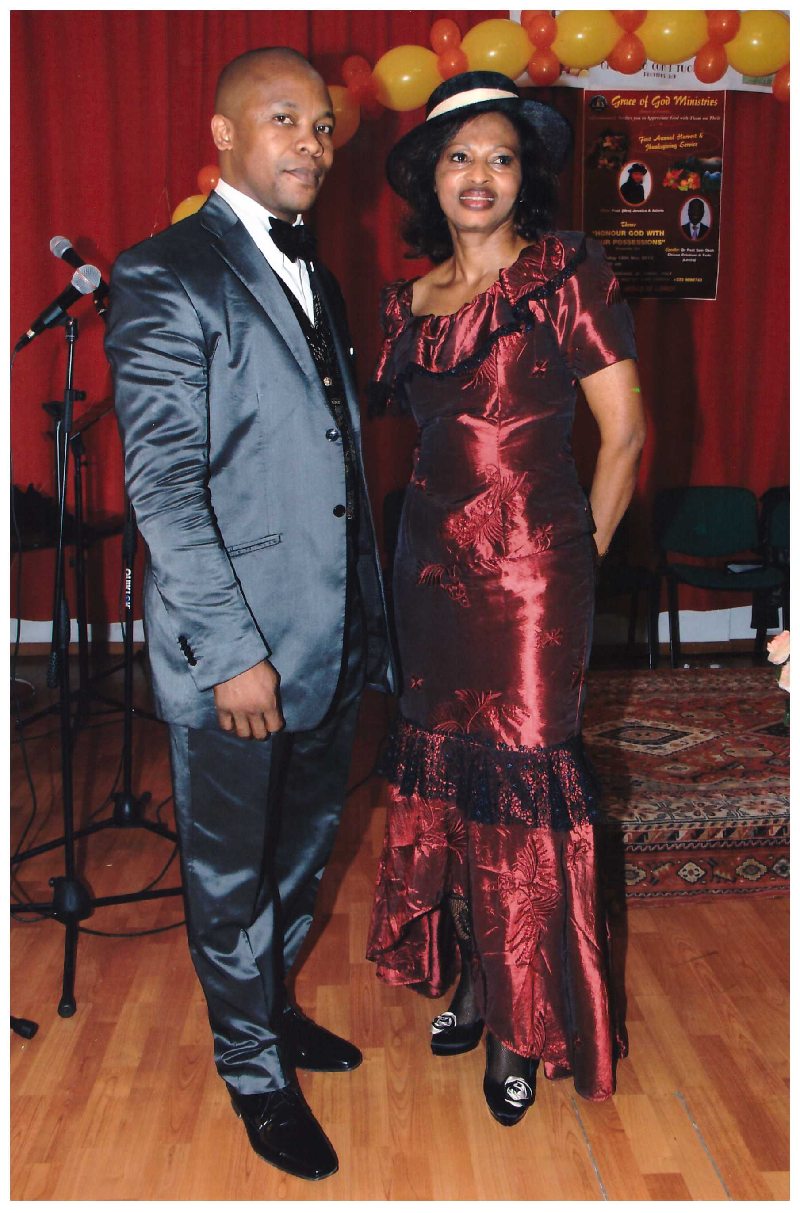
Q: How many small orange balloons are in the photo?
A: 13